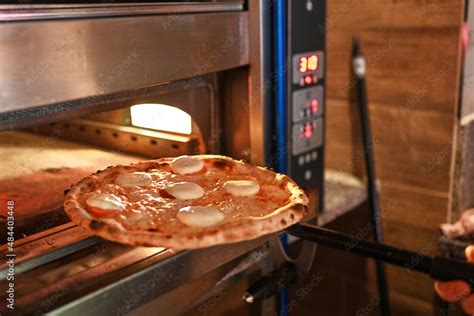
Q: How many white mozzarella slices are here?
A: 6